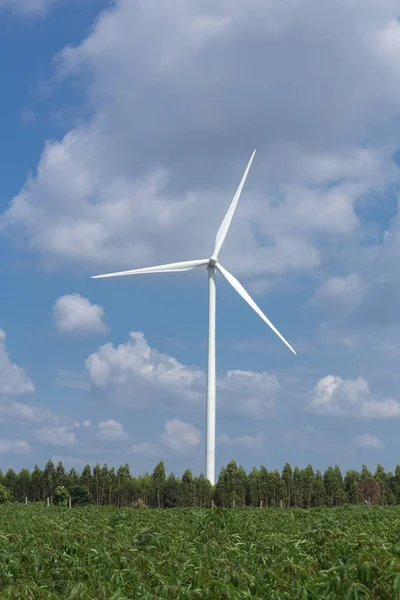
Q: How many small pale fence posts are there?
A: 7